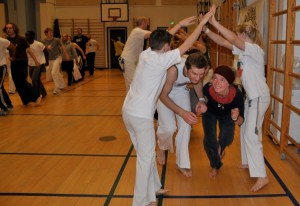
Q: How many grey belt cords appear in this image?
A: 1